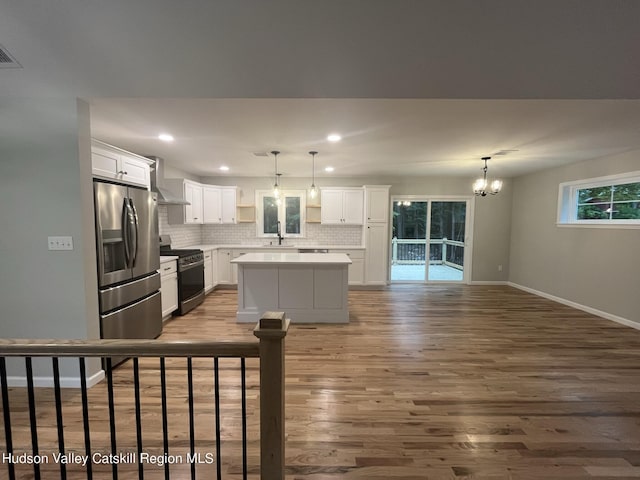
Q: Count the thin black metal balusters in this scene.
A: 10